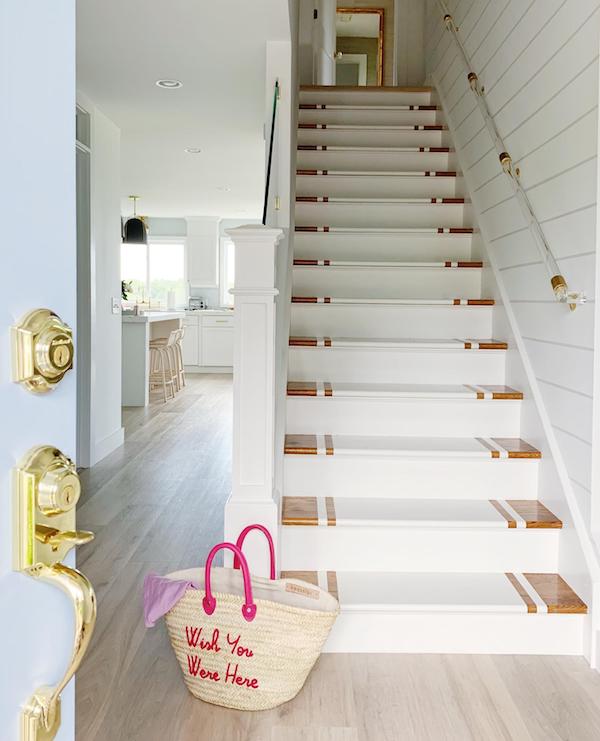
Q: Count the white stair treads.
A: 13